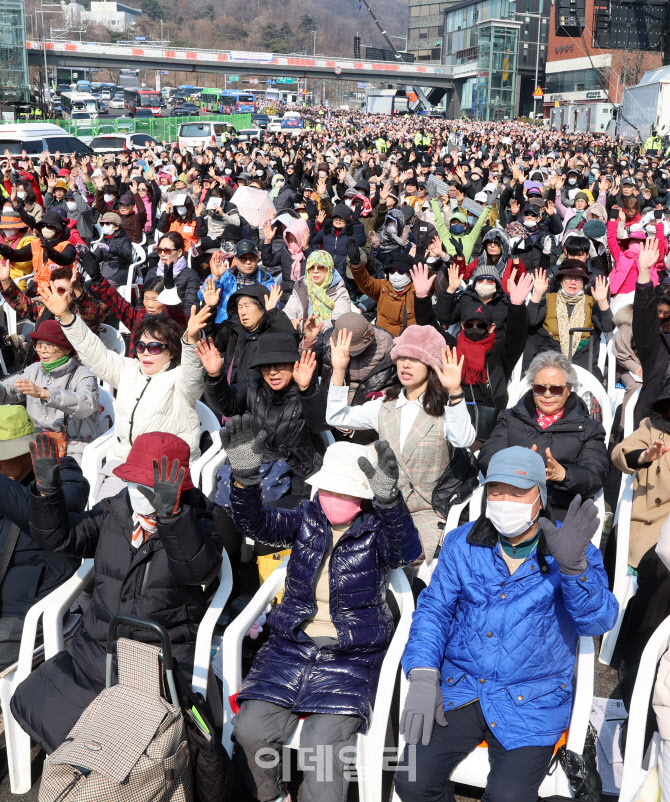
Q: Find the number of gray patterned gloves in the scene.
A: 2